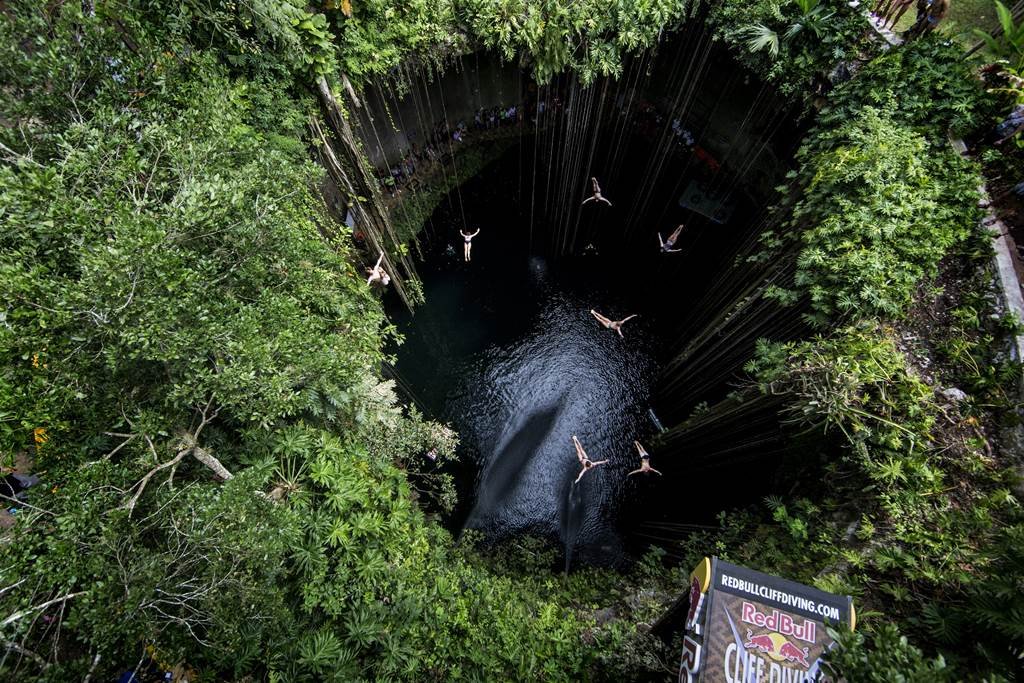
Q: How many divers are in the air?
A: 7